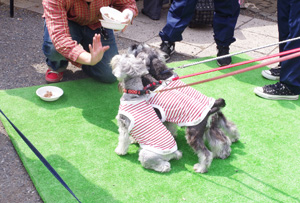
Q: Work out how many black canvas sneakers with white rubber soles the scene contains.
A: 2